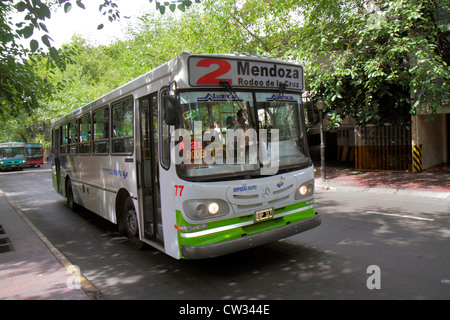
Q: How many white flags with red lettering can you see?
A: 0